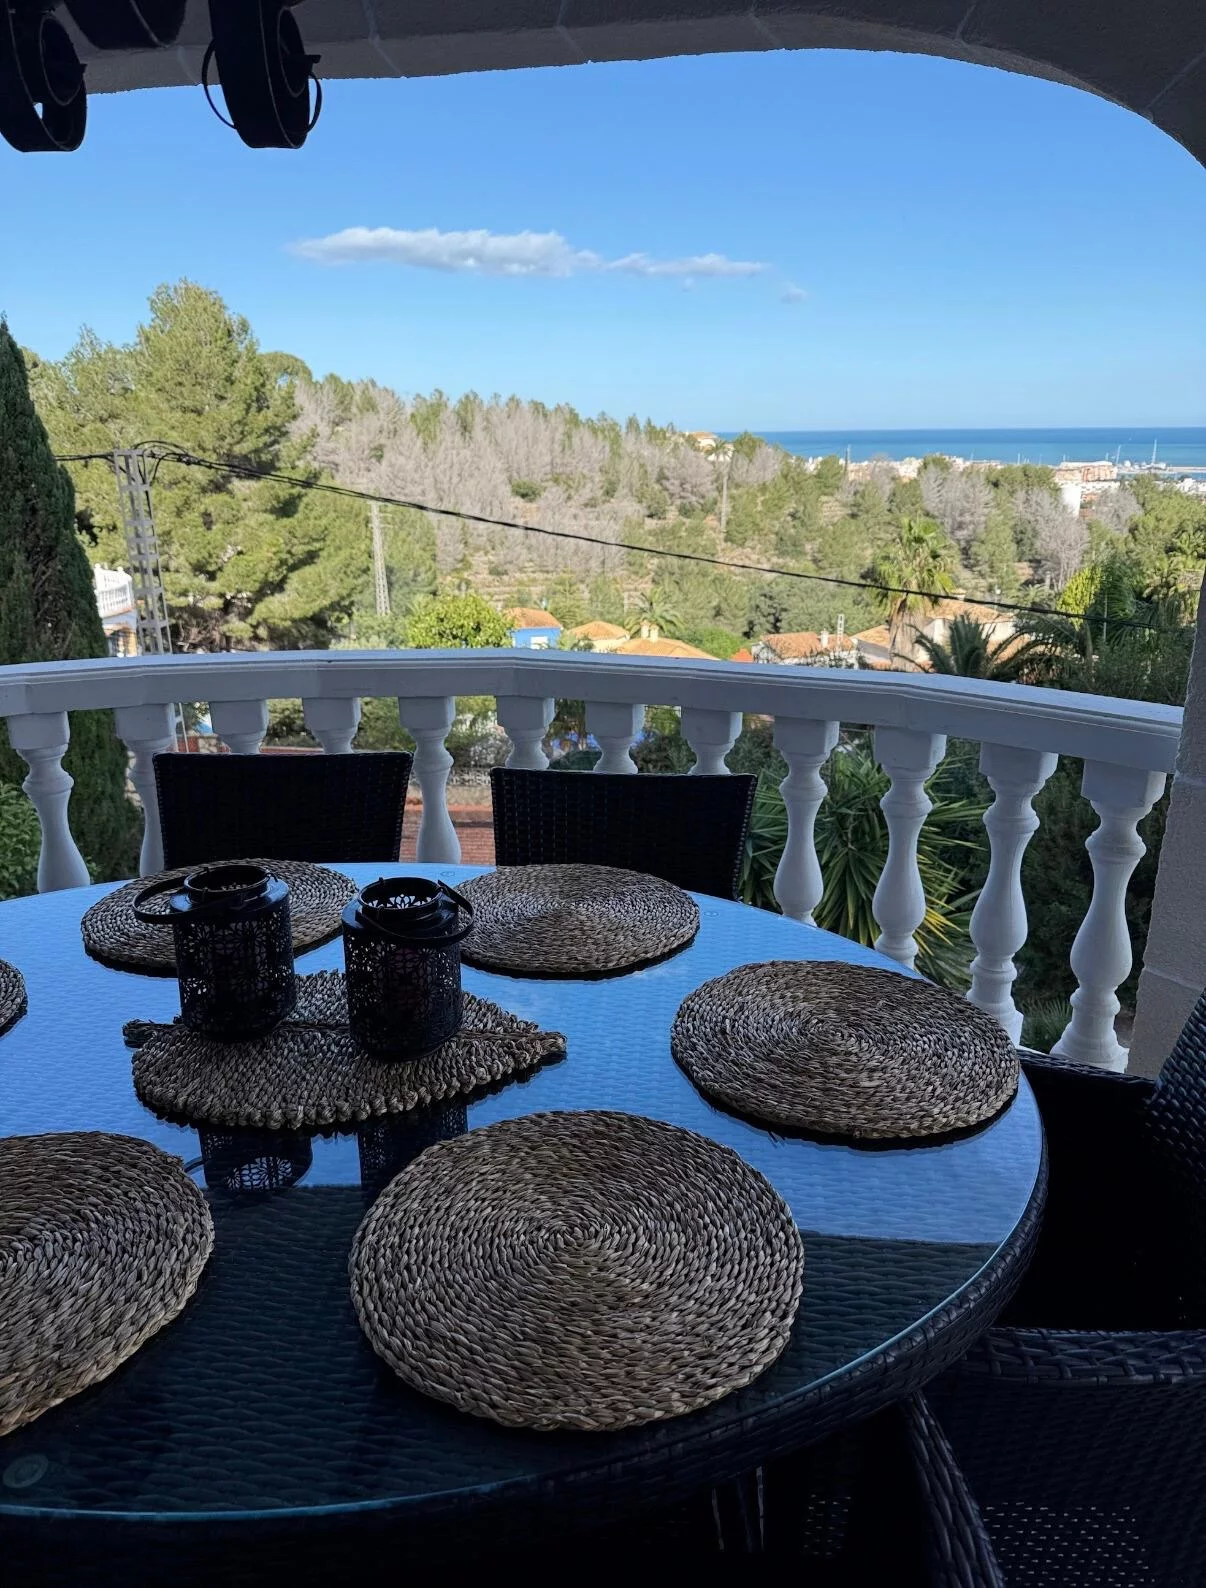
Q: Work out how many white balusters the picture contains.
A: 12